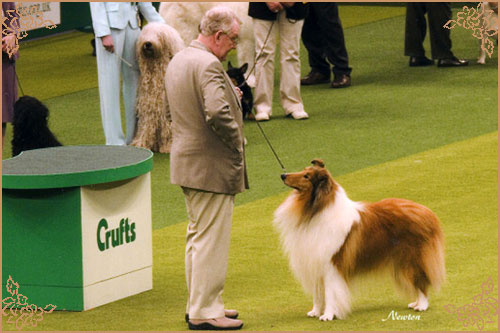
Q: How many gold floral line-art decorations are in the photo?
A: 4